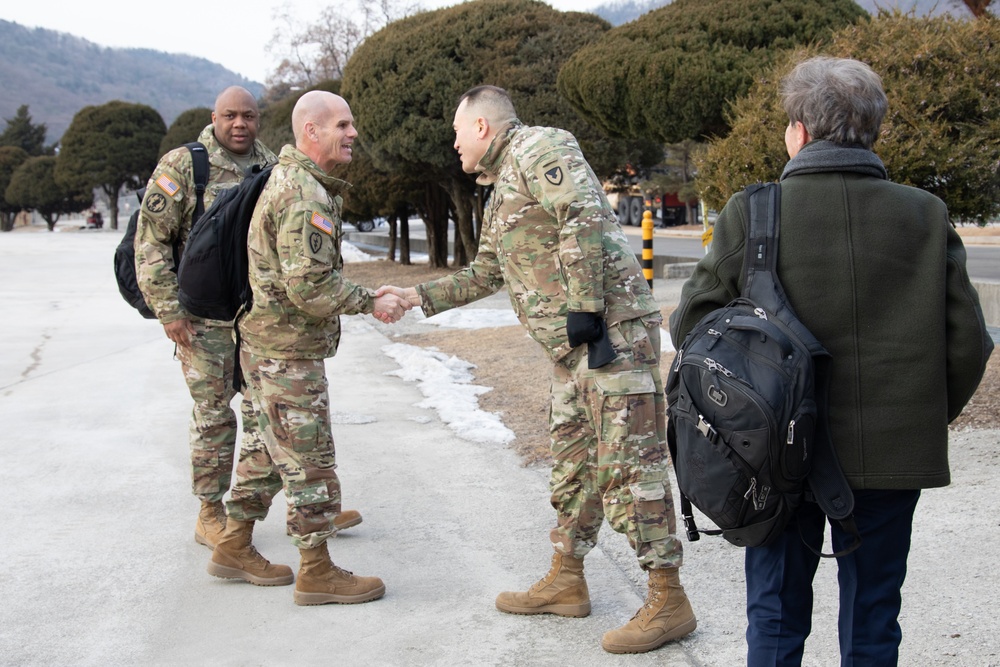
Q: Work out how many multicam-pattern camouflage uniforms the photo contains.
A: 3